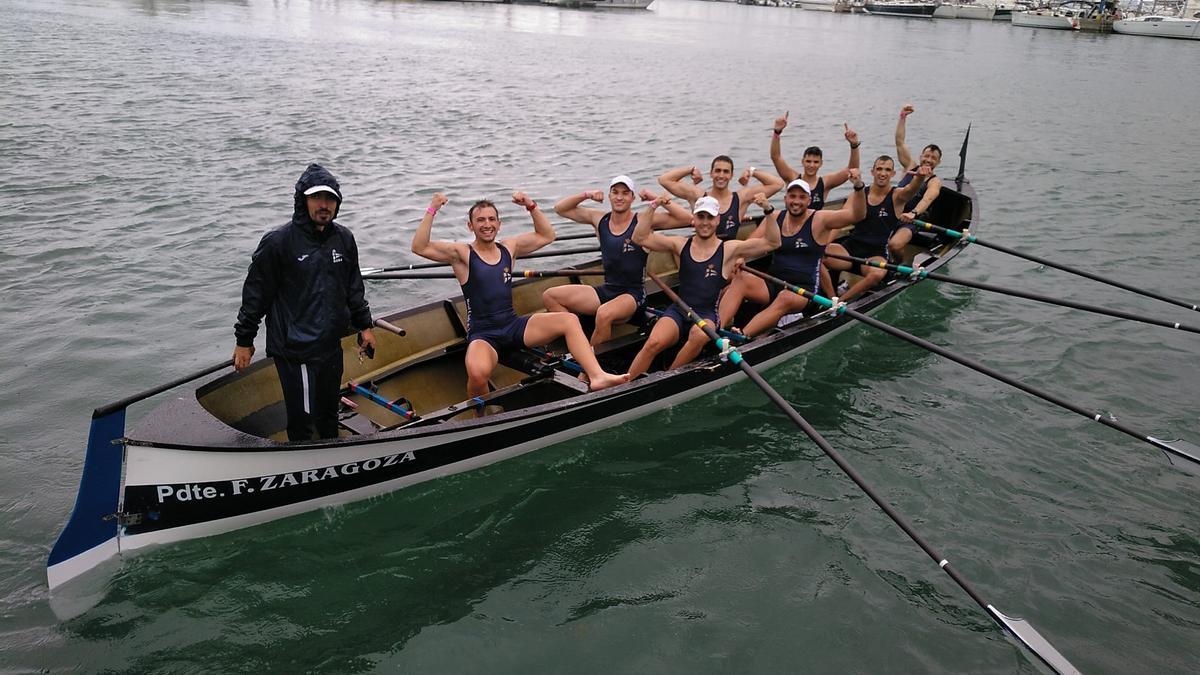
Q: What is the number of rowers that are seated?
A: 8